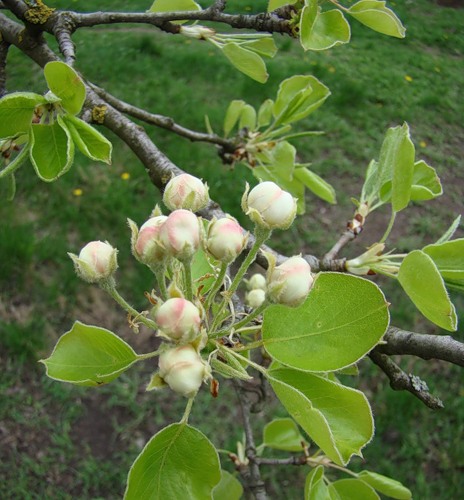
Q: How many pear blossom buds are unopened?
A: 11